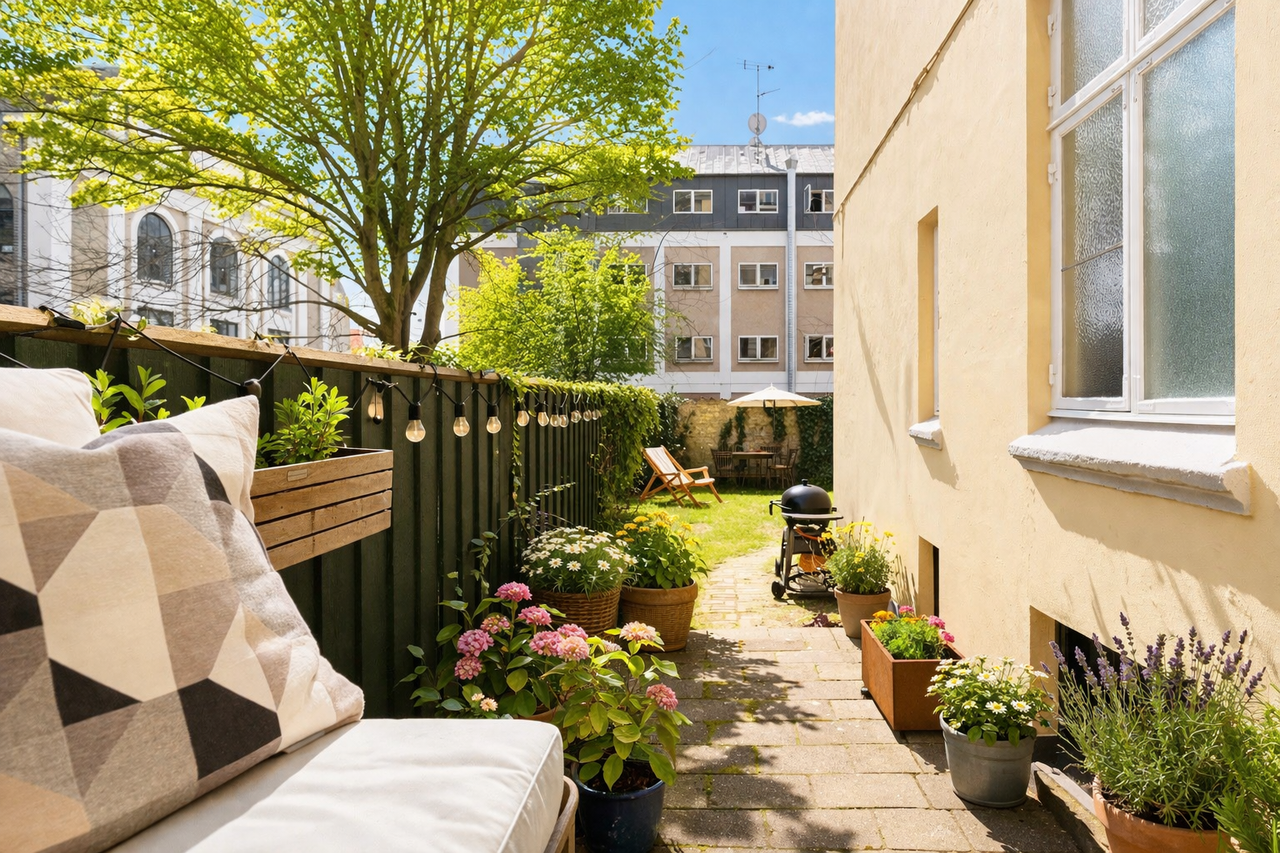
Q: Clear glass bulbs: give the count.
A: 11